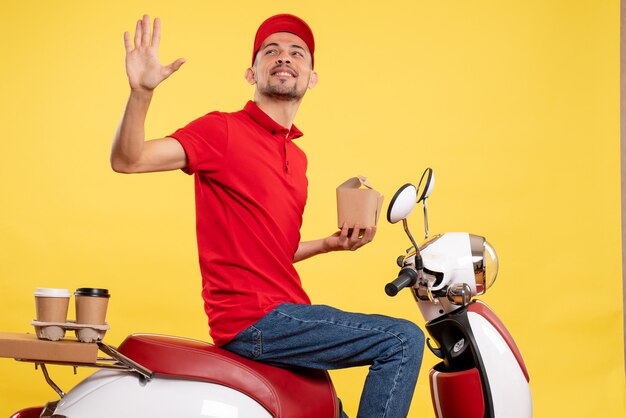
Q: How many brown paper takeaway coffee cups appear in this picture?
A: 2